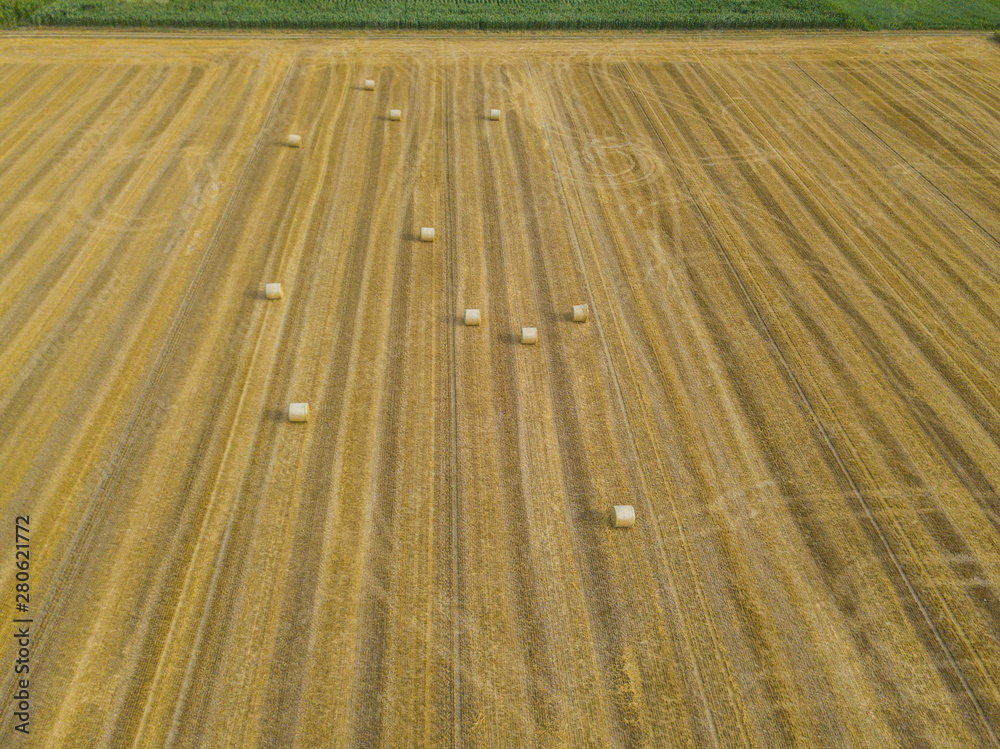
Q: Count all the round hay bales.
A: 11